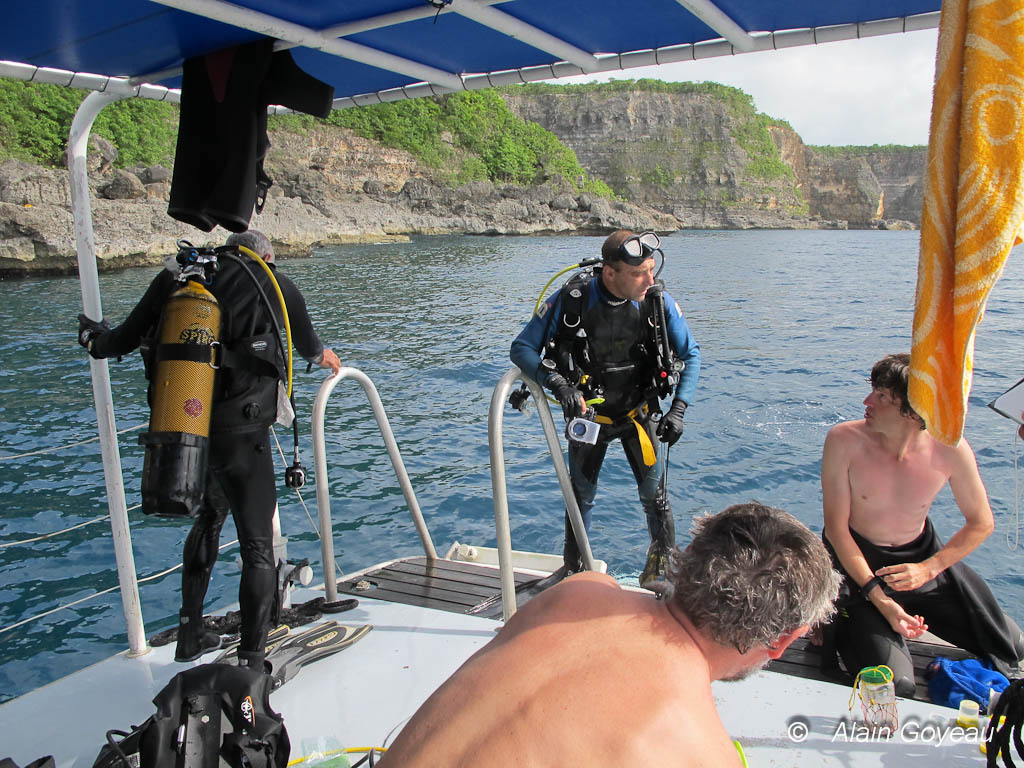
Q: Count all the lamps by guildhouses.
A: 0